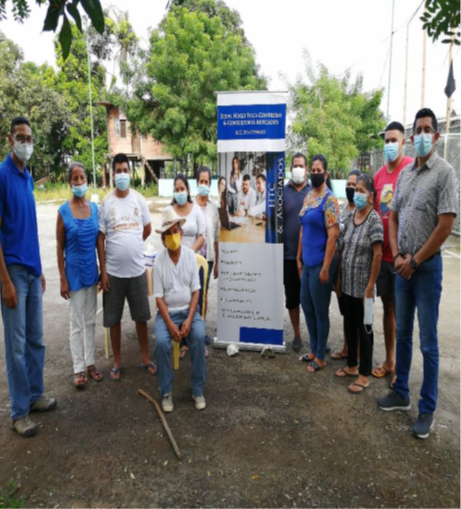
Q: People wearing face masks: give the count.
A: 12